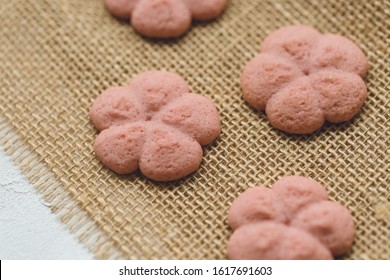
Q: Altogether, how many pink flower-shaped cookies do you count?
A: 4